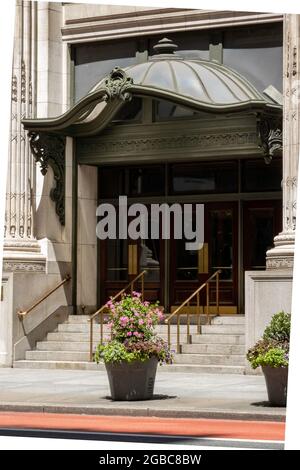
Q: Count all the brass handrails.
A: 3